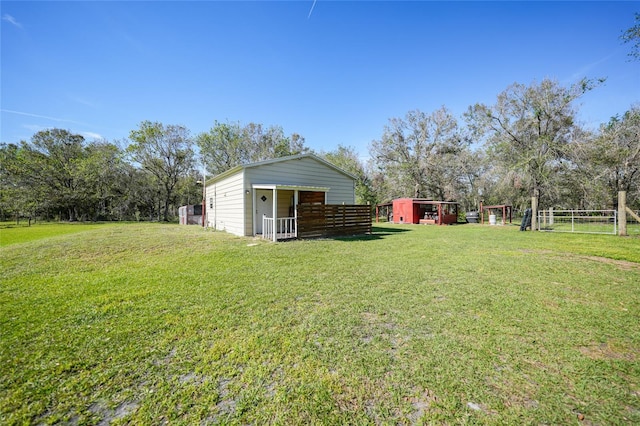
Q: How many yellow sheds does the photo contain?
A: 0